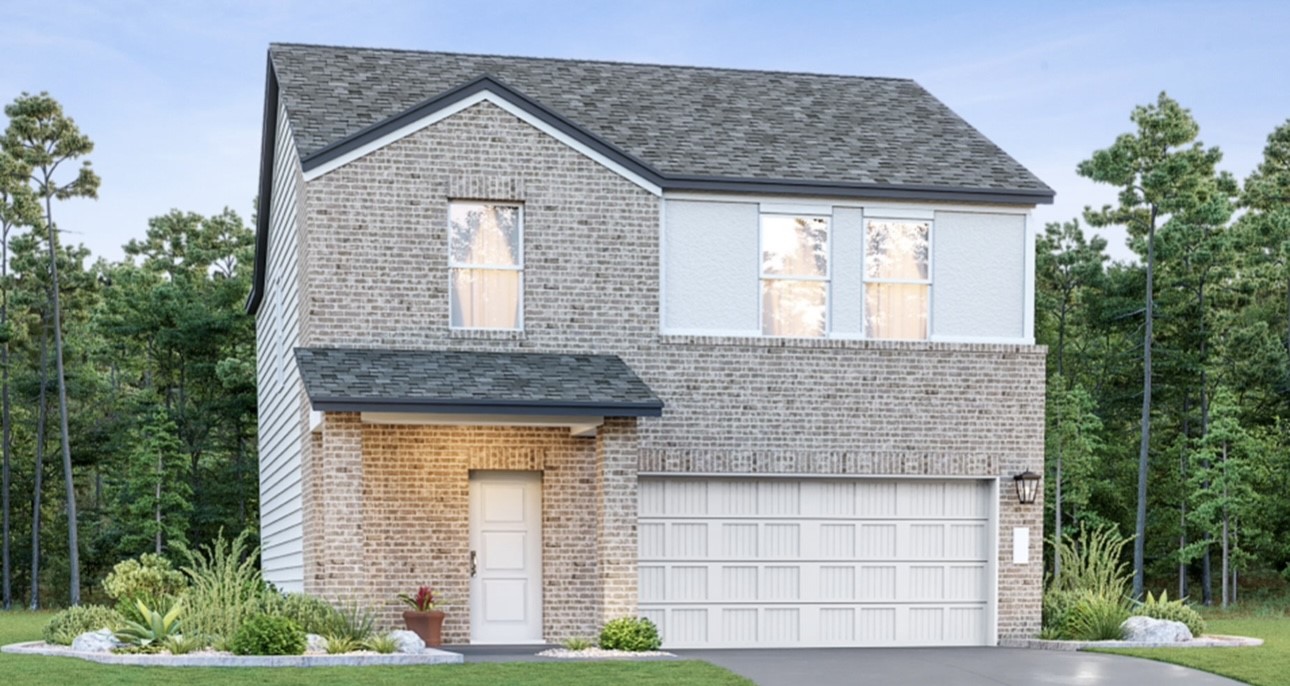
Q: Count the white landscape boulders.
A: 4